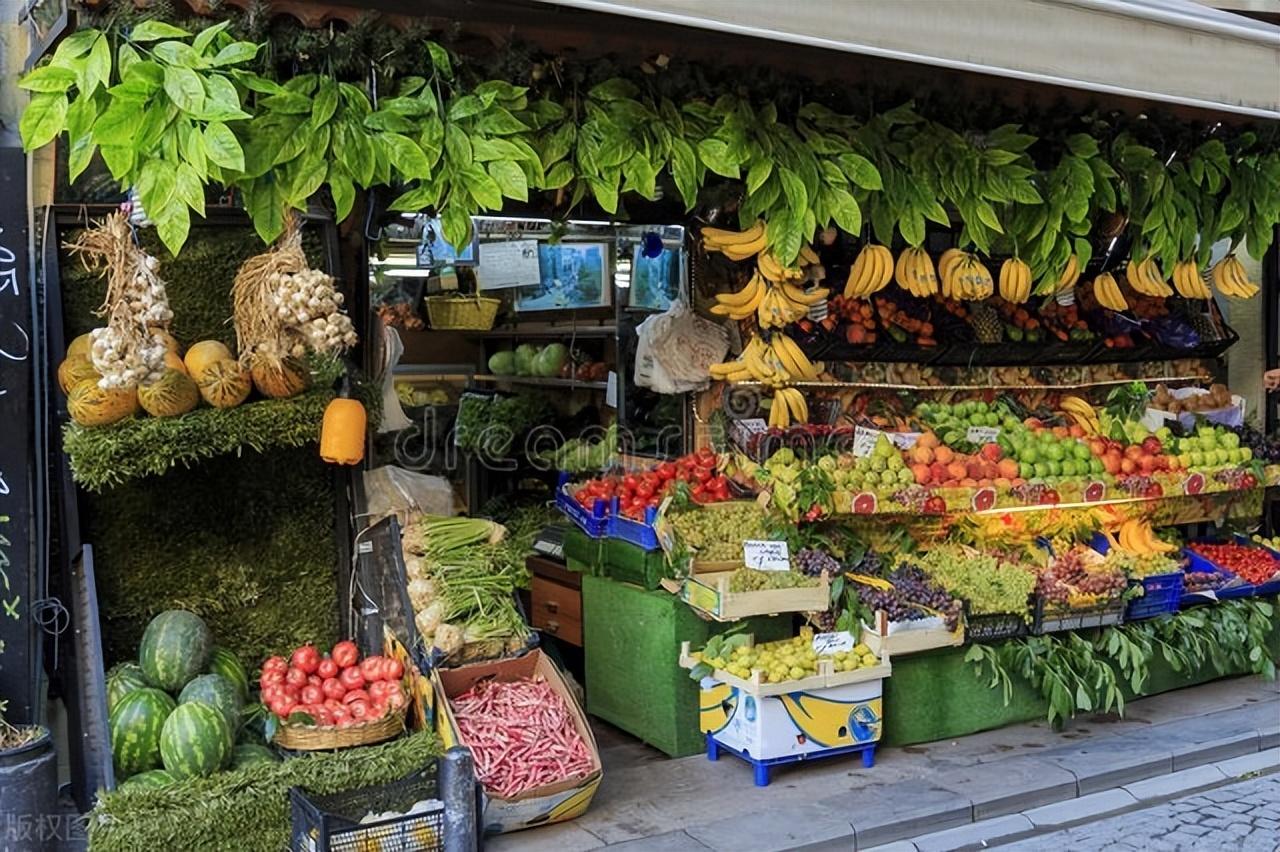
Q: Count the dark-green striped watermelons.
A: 8